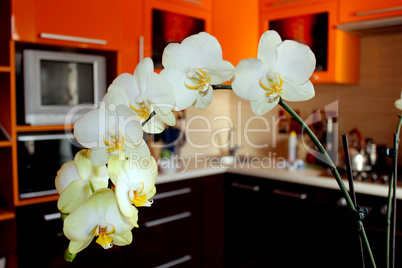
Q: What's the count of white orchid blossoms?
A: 7